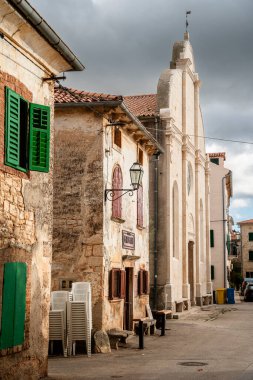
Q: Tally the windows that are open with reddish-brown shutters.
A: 2